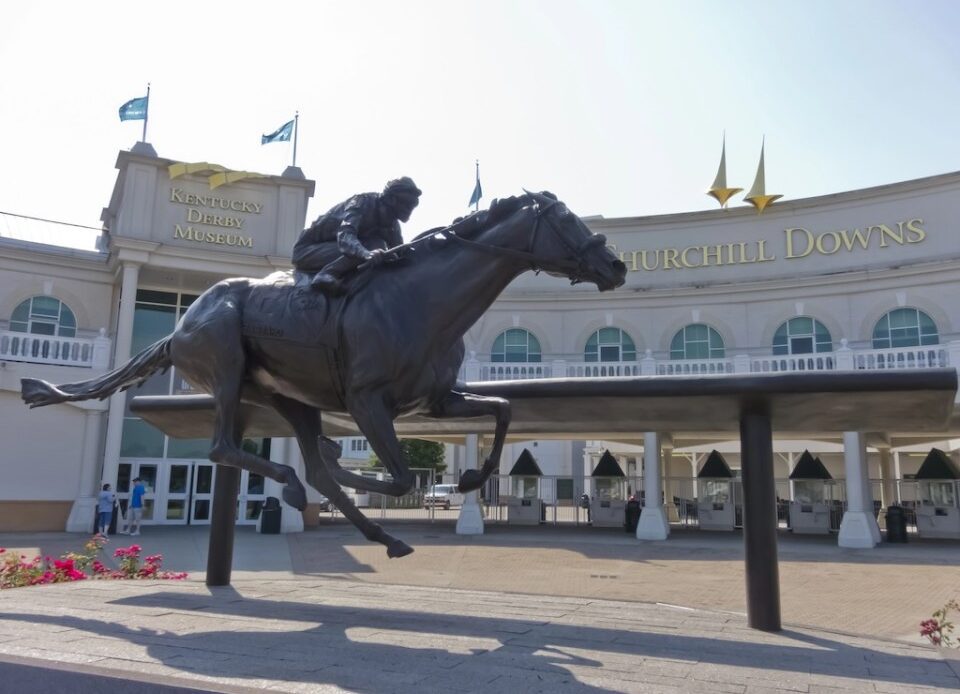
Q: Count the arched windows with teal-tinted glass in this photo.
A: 6